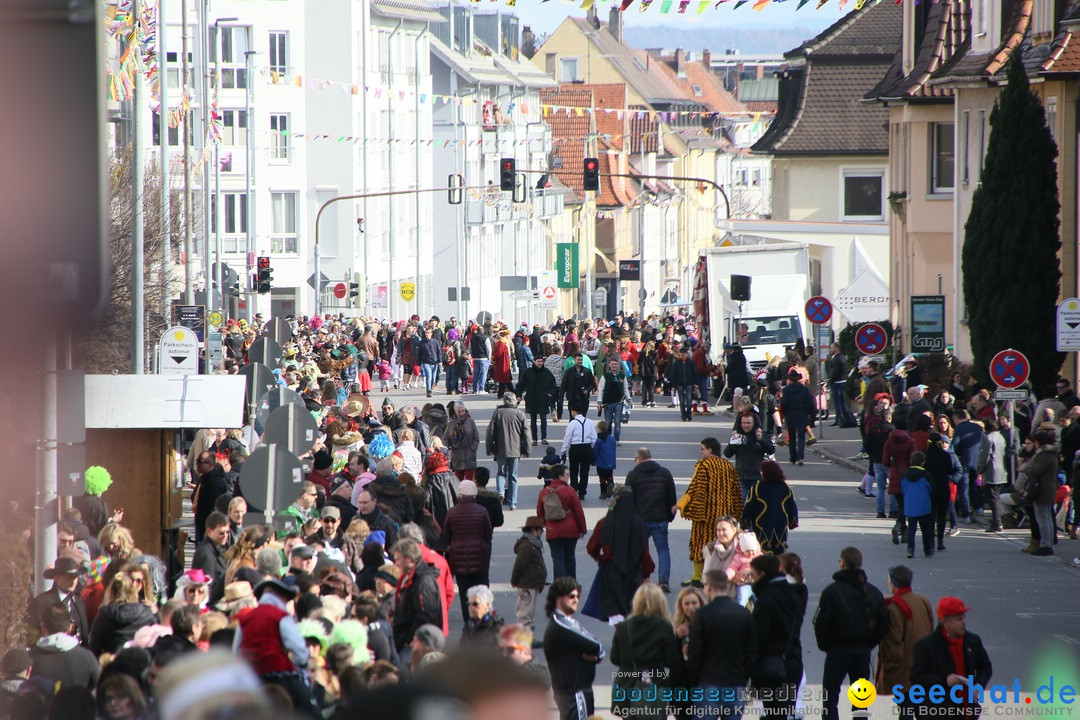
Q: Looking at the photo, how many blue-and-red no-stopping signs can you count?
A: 3